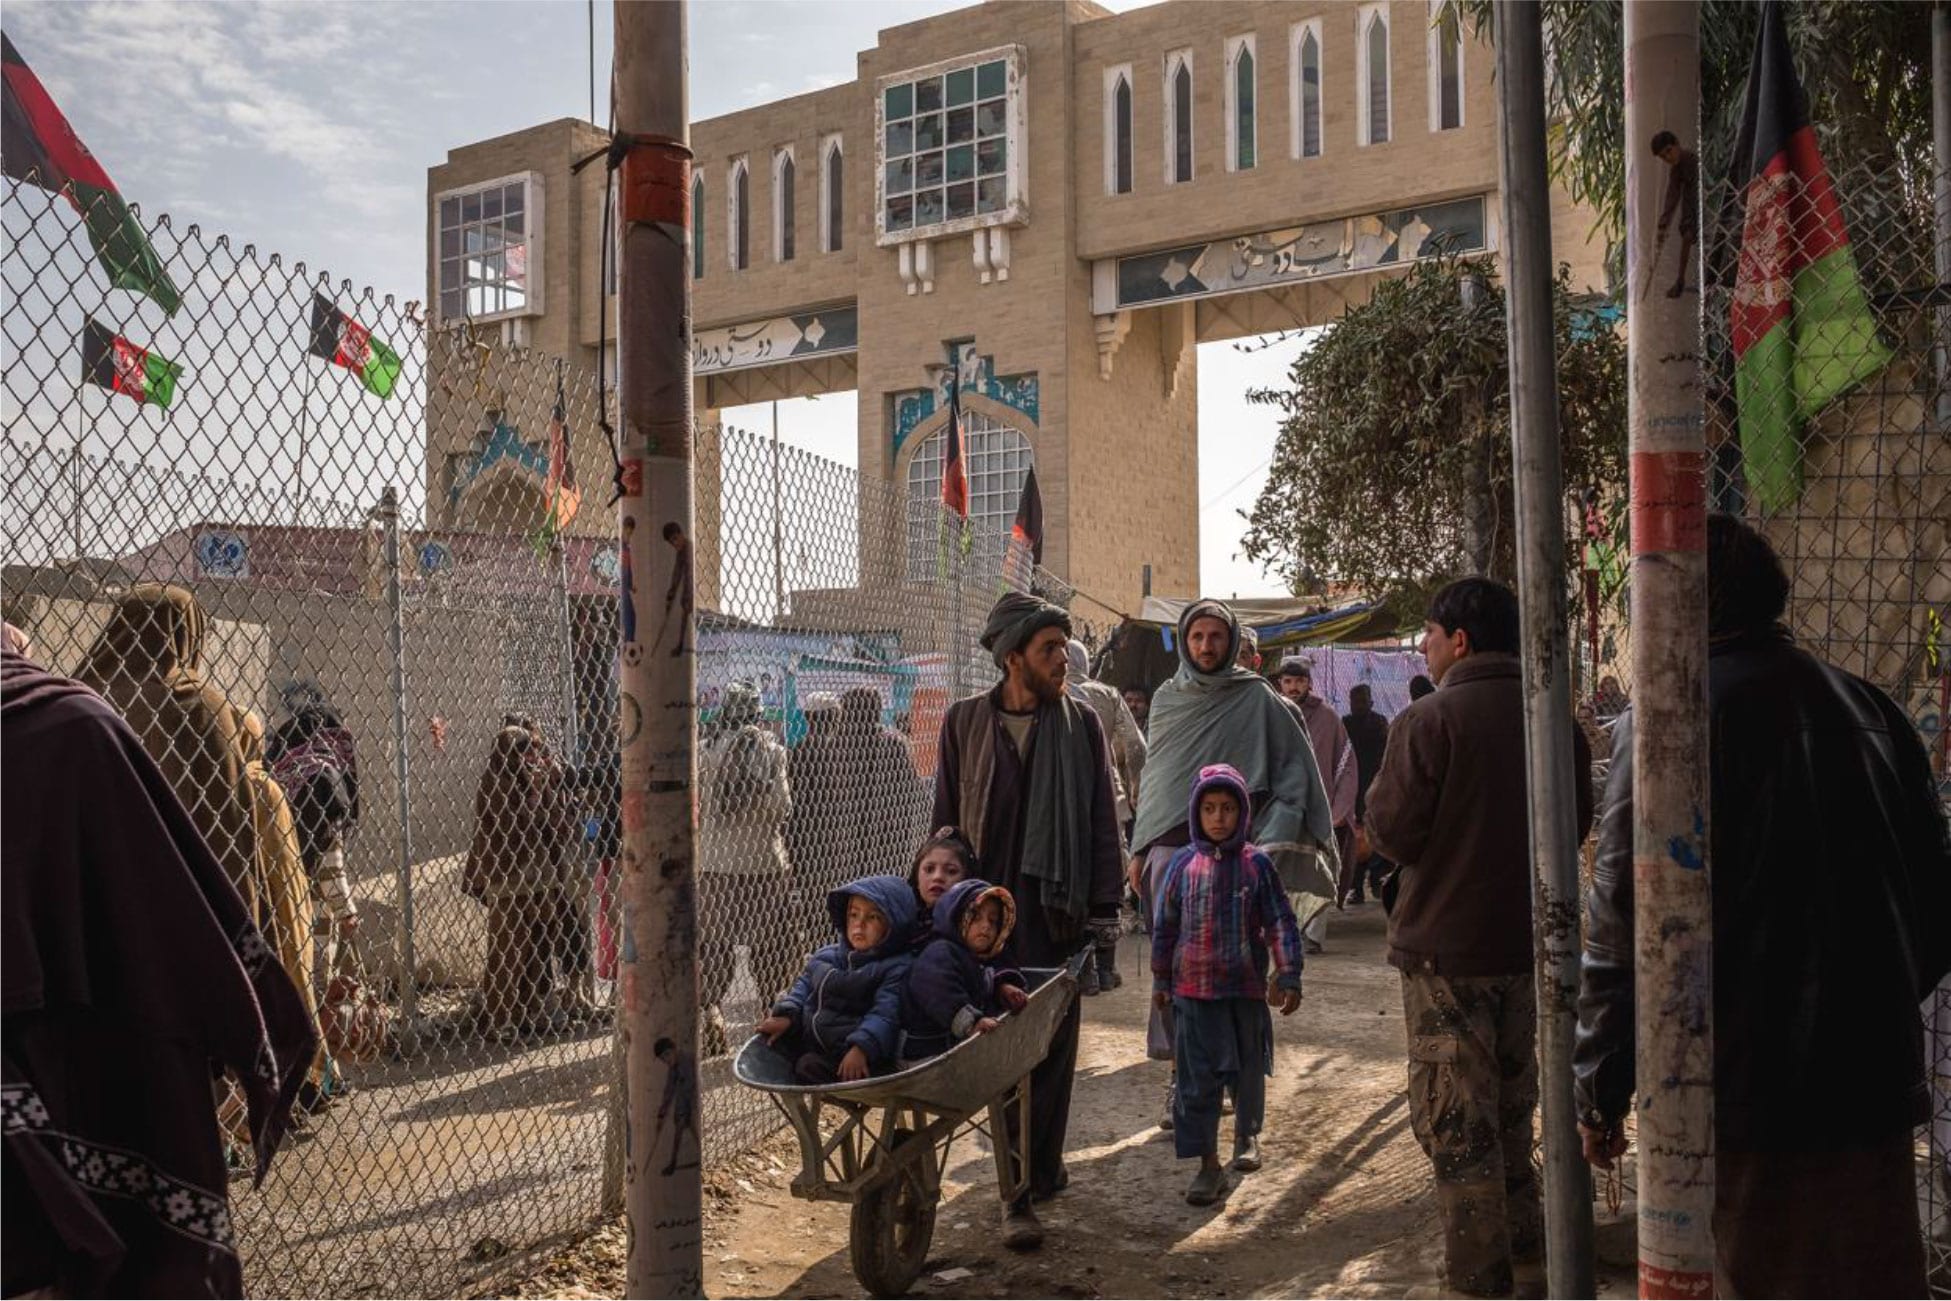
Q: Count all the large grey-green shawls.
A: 1